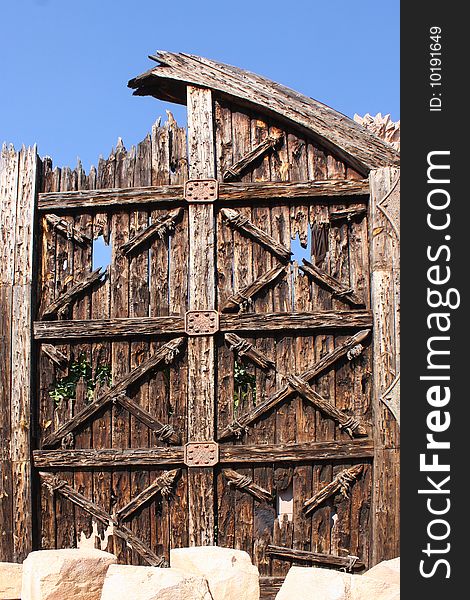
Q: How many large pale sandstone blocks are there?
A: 6